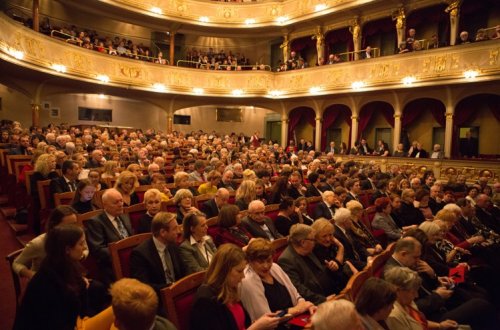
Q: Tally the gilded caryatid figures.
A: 5